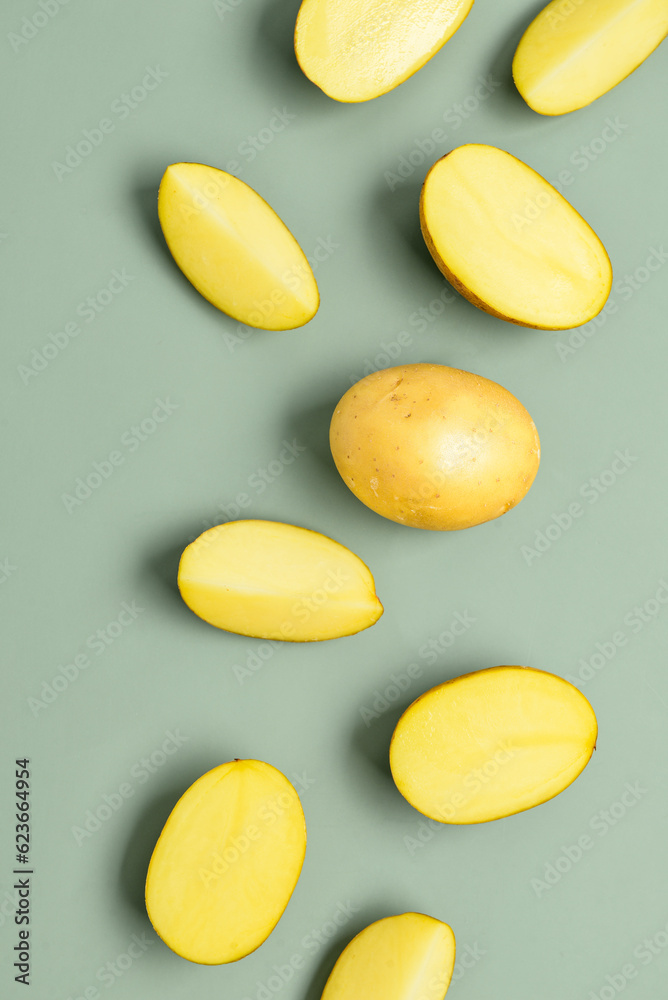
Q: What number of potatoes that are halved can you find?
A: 4